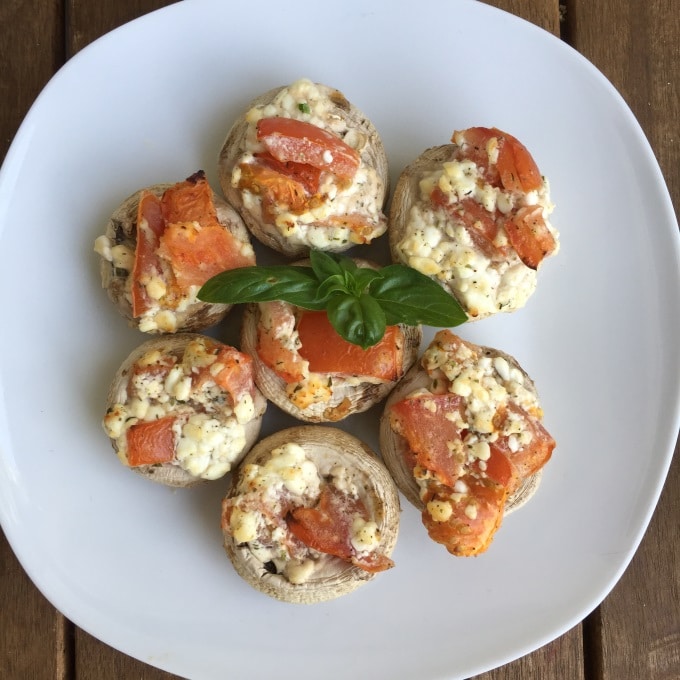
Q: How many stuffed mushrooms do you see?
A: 7